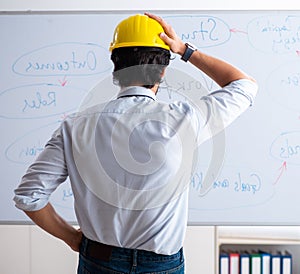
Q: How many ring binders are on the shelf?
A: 7